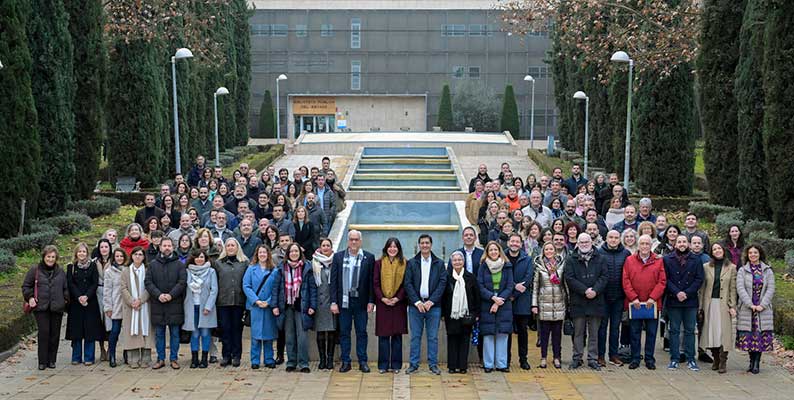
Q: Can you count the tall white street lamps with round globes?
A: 6